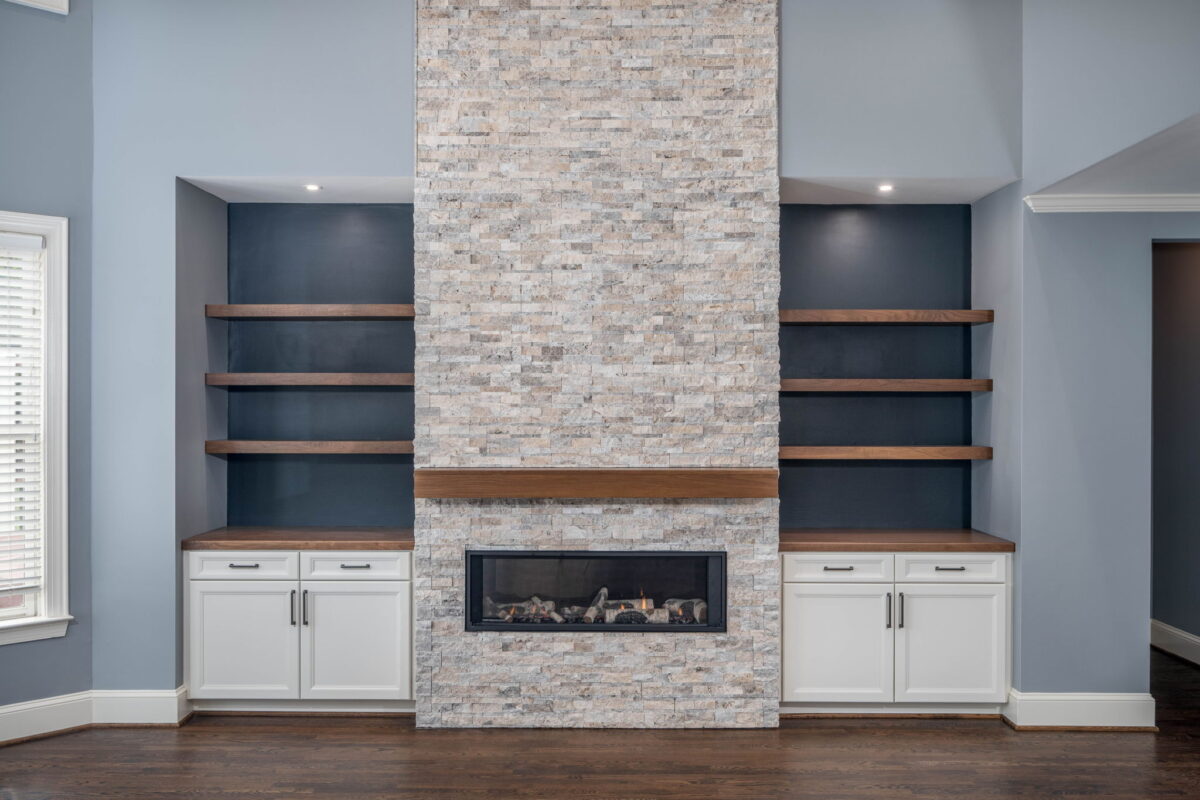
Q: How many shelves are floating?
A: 6